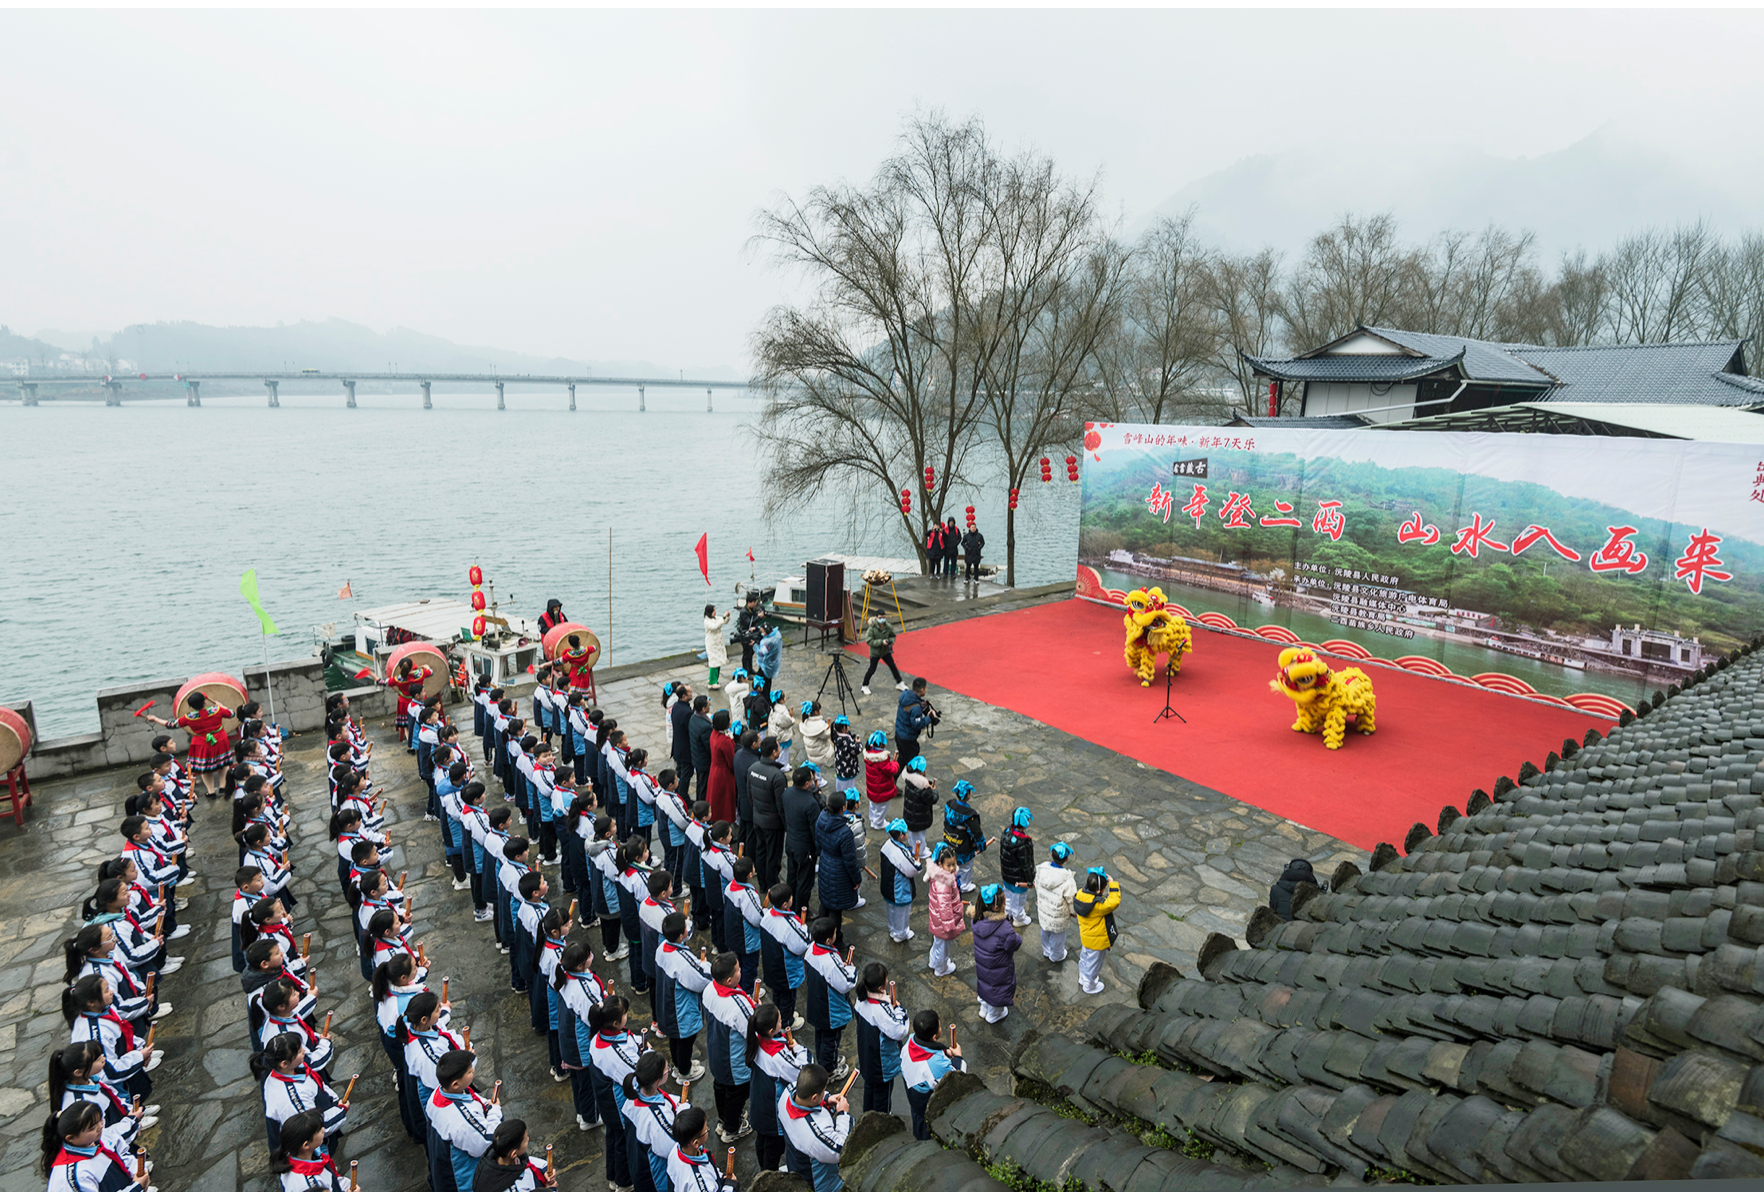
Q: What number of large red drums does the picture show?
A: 4